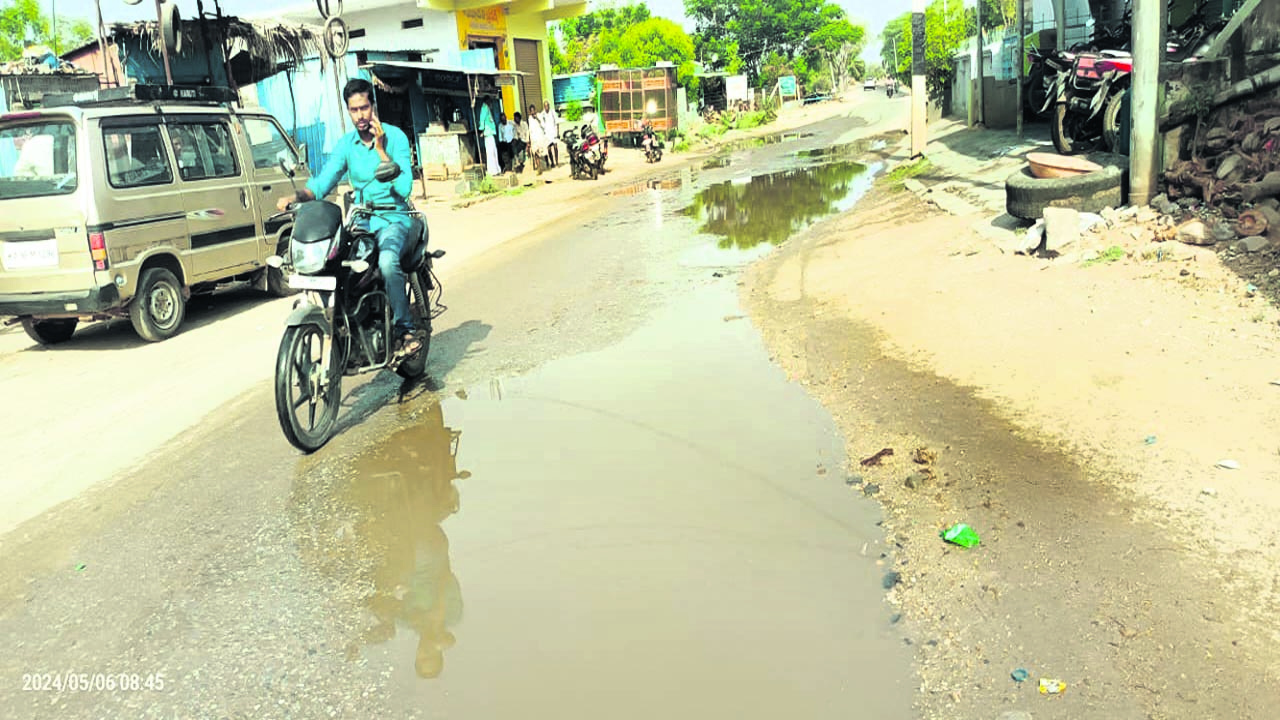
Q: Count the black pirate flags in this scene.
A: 0